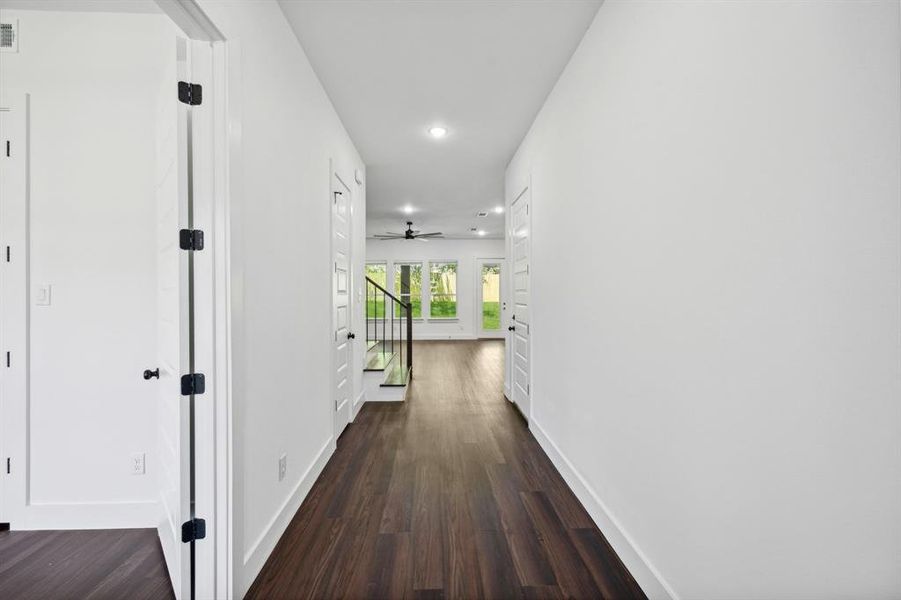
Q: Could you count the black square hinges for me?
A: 4